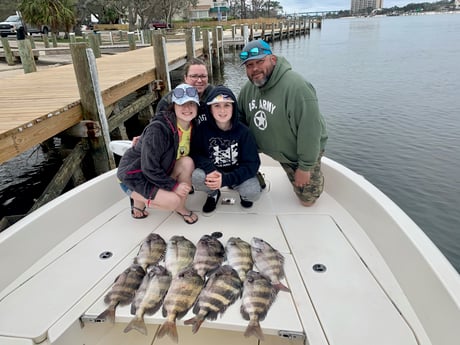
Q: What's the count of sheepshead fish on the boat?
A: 10